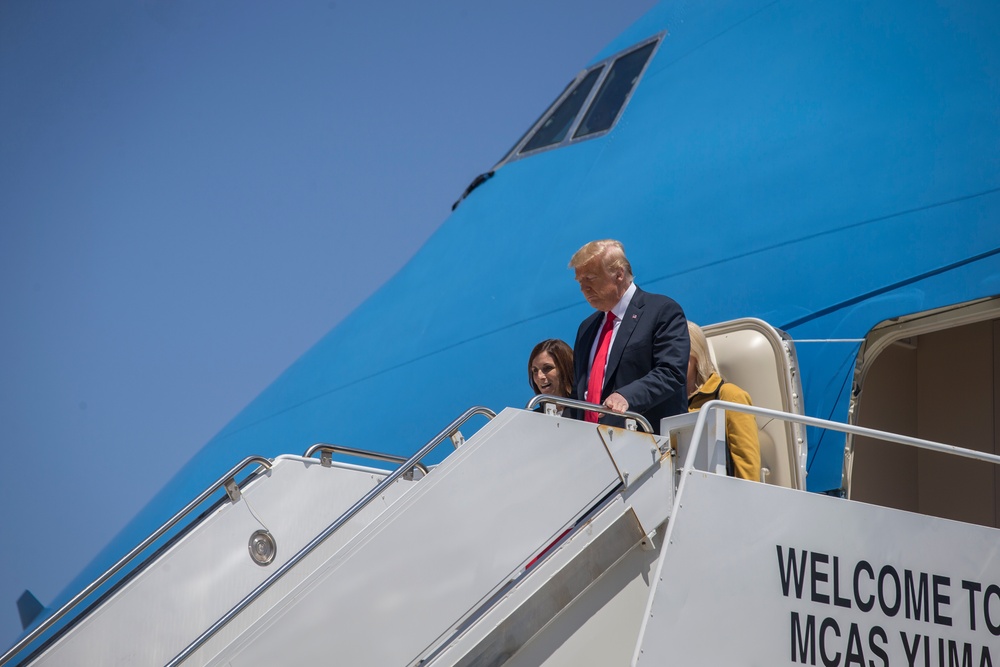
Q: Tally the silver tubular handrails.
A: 4